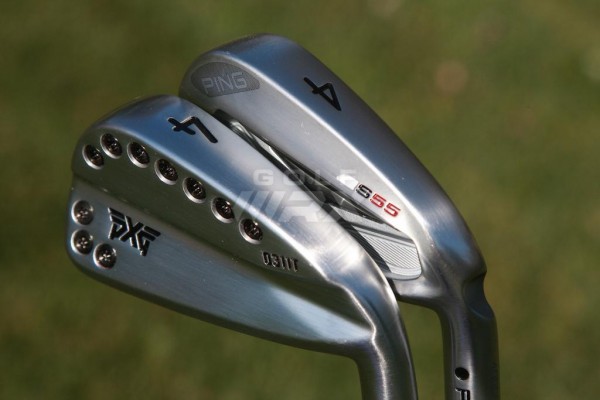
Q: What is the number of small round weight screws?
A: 10